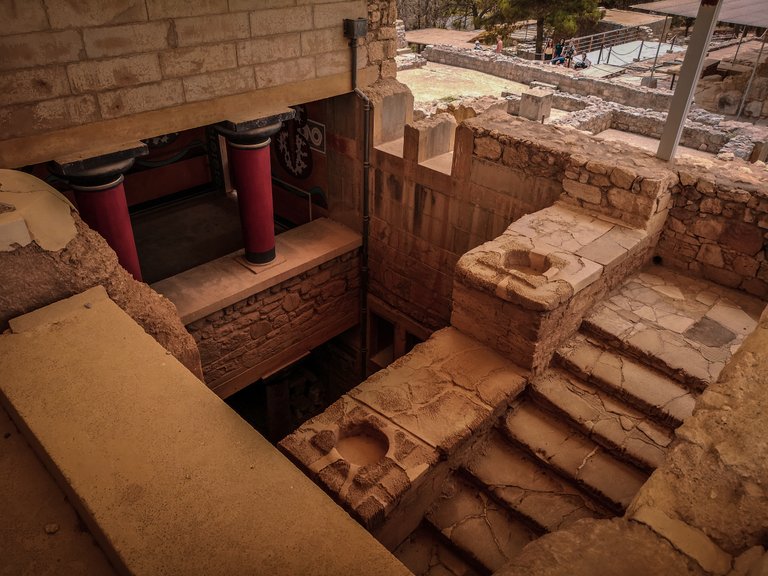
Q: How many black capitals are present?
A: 2